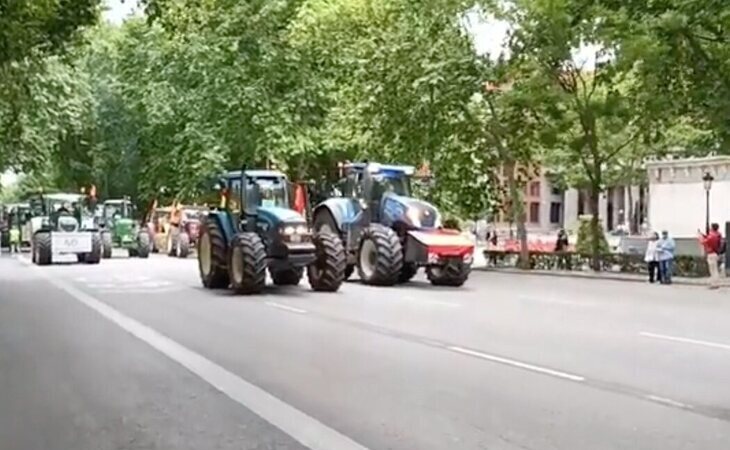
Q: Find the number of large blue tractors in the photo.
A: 2